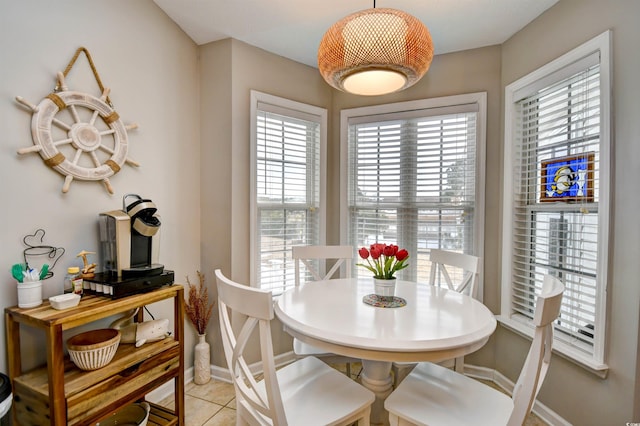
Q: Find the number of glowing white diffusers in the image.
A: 1